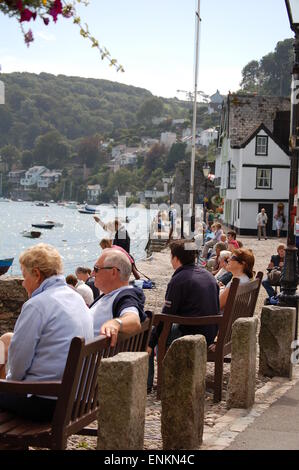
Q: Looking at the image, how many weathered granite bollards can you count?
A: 4